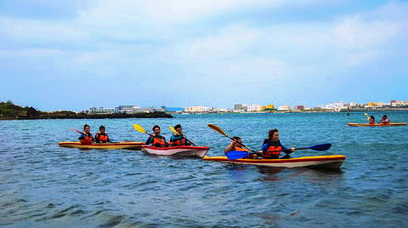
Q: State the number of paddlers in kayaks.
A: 8